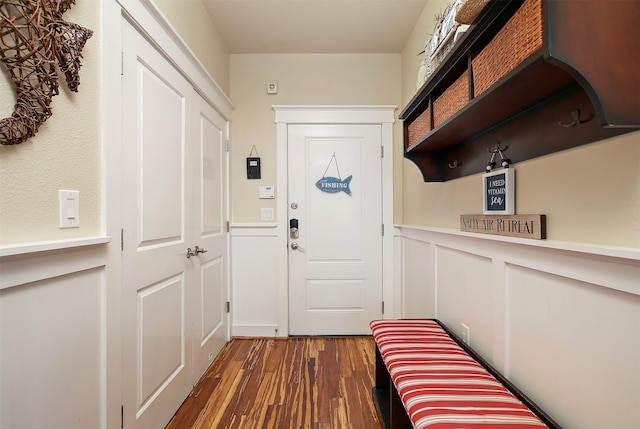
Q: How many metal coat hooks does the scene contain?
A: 3